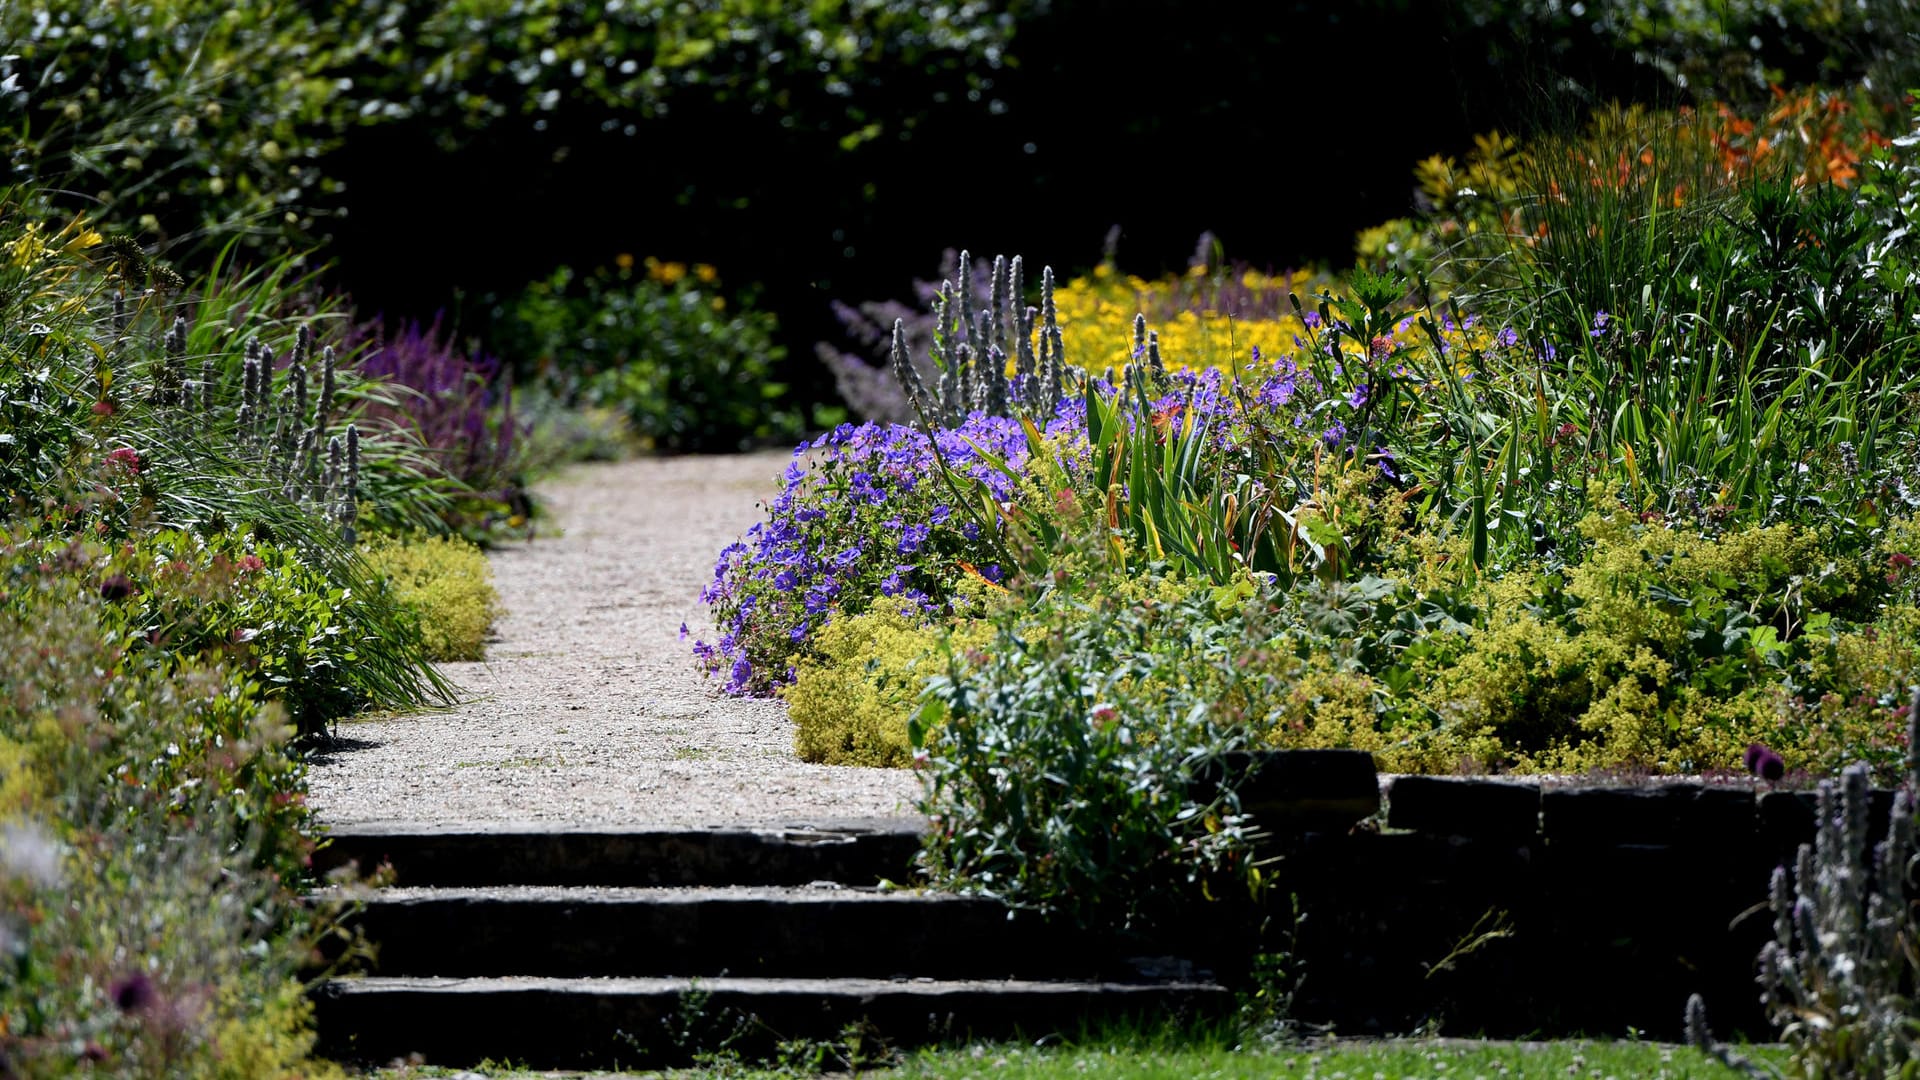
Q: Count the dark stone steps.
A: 3